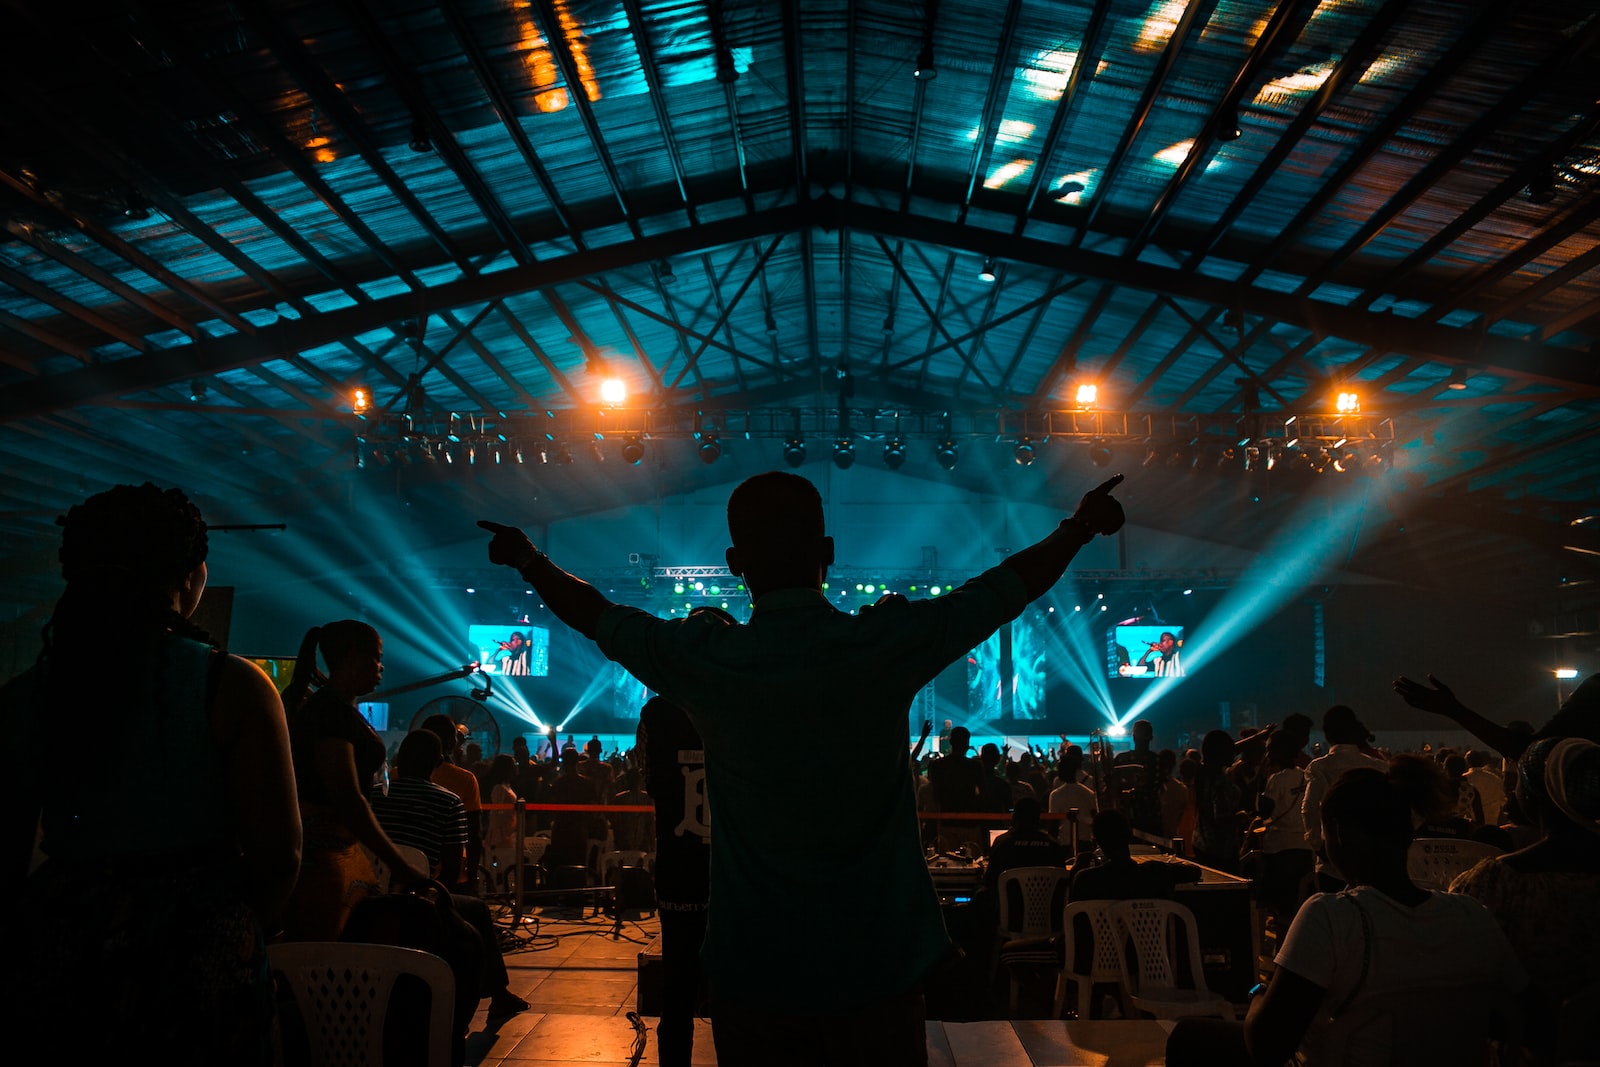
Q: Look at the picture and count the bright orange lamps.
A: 4